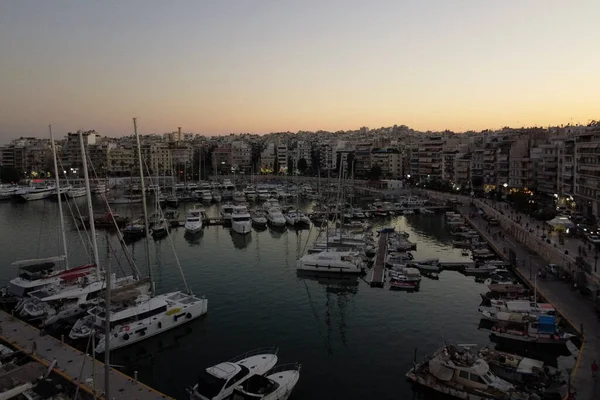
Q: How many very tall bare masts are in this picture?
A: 3